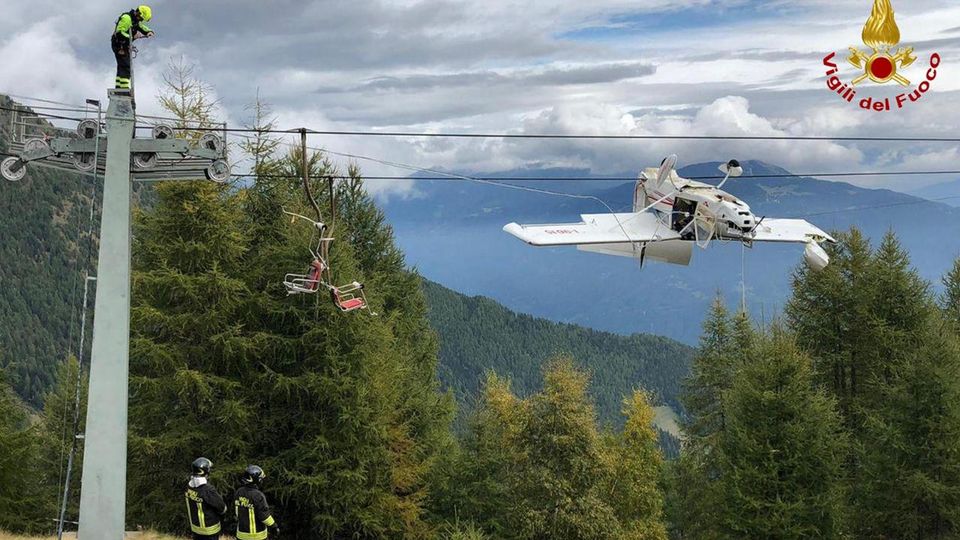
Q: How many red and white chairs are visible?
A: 2